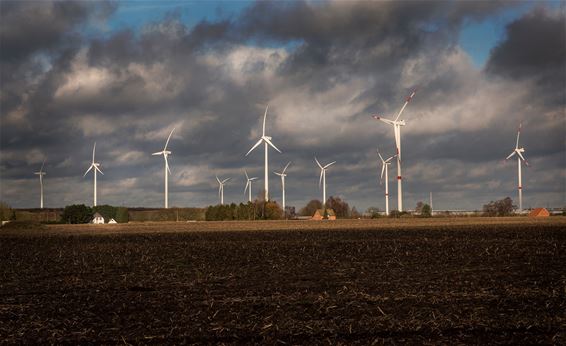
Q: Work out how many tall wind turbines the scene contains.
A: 11